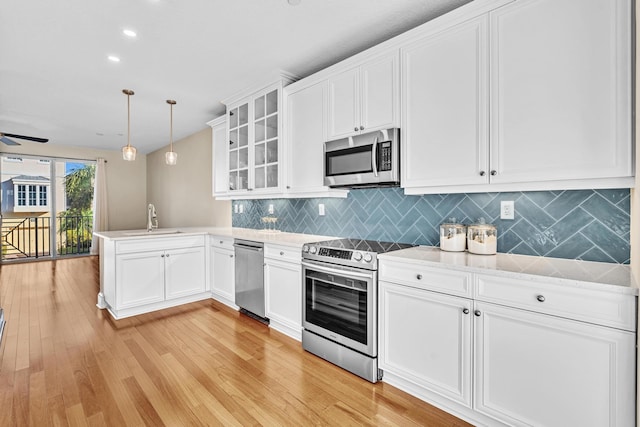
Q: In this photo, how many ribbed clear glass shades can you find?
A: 2